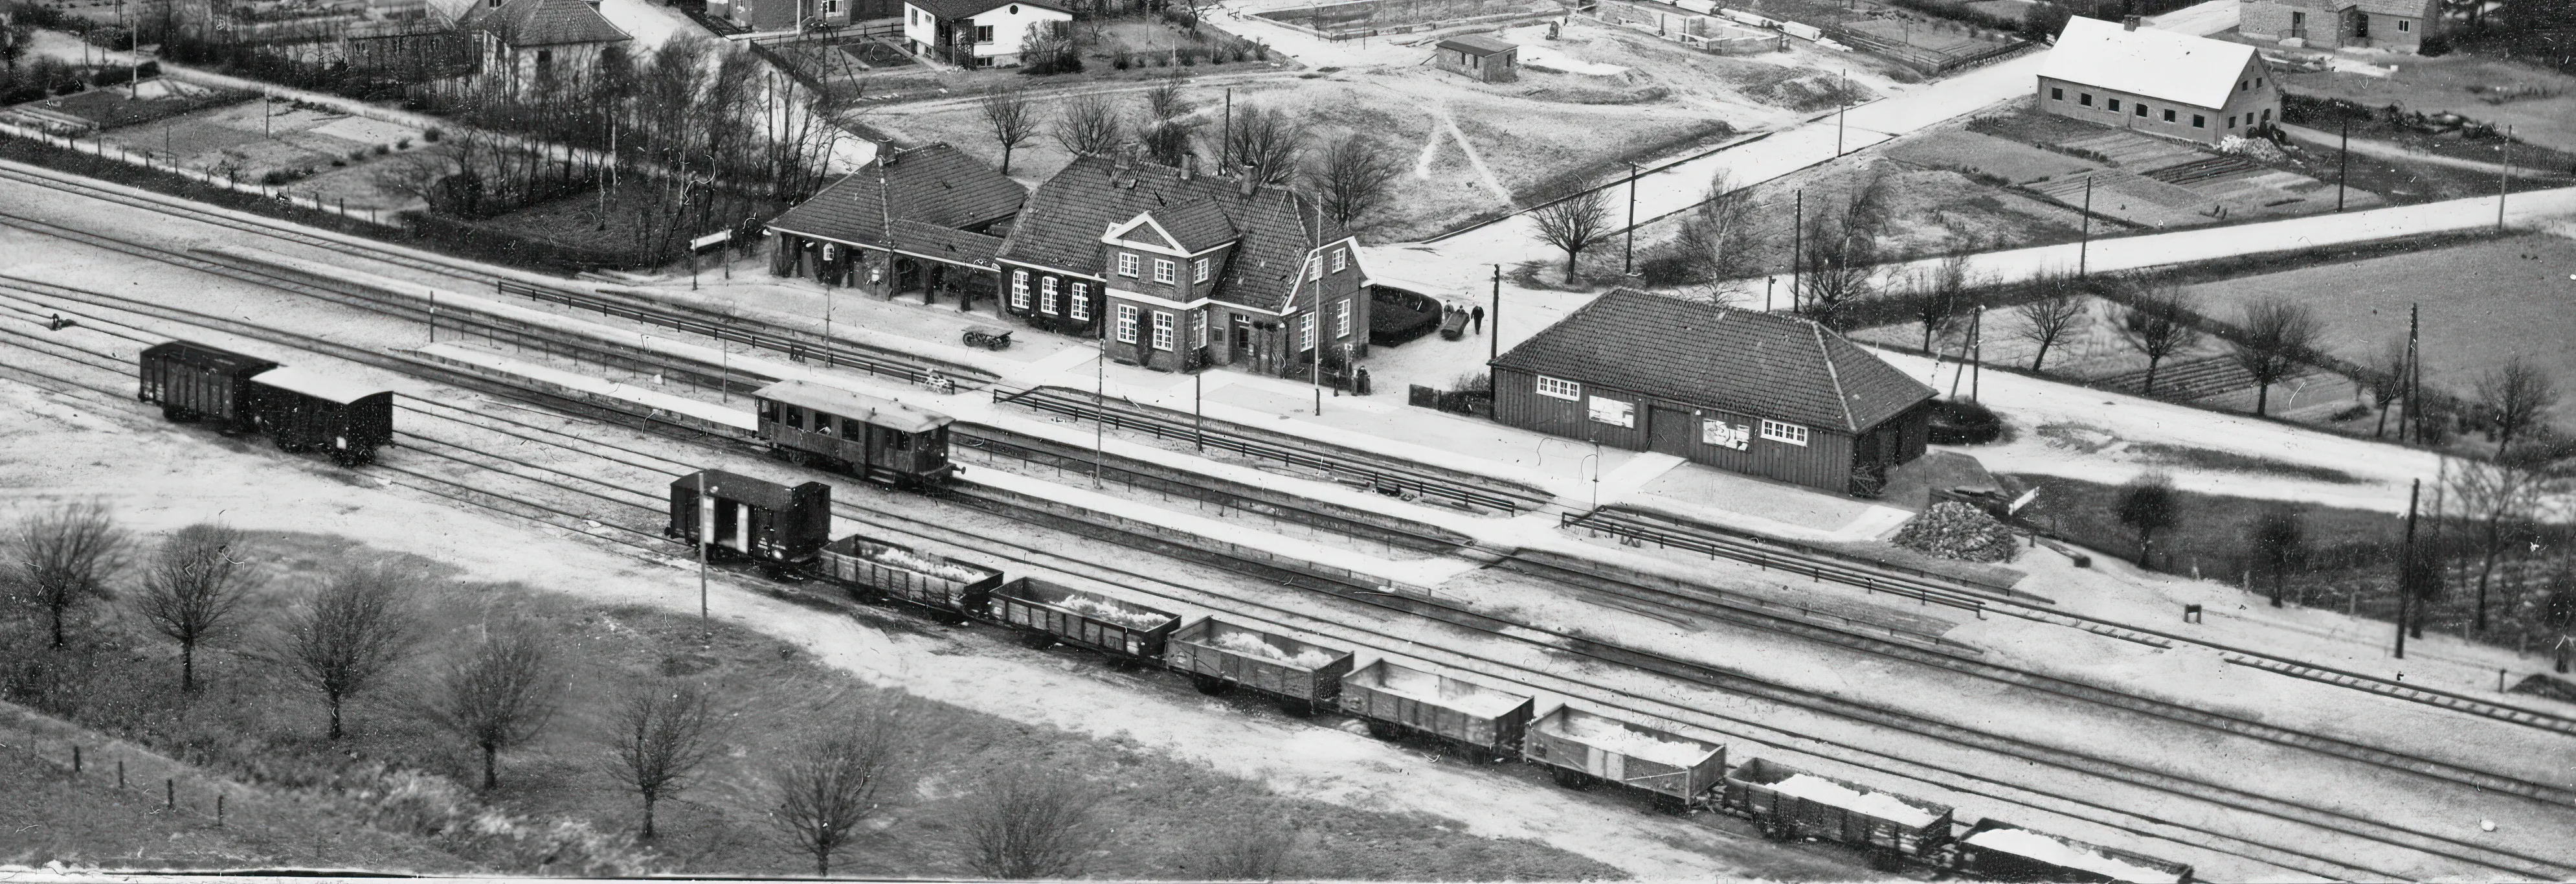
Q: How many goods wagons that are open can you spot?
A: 7